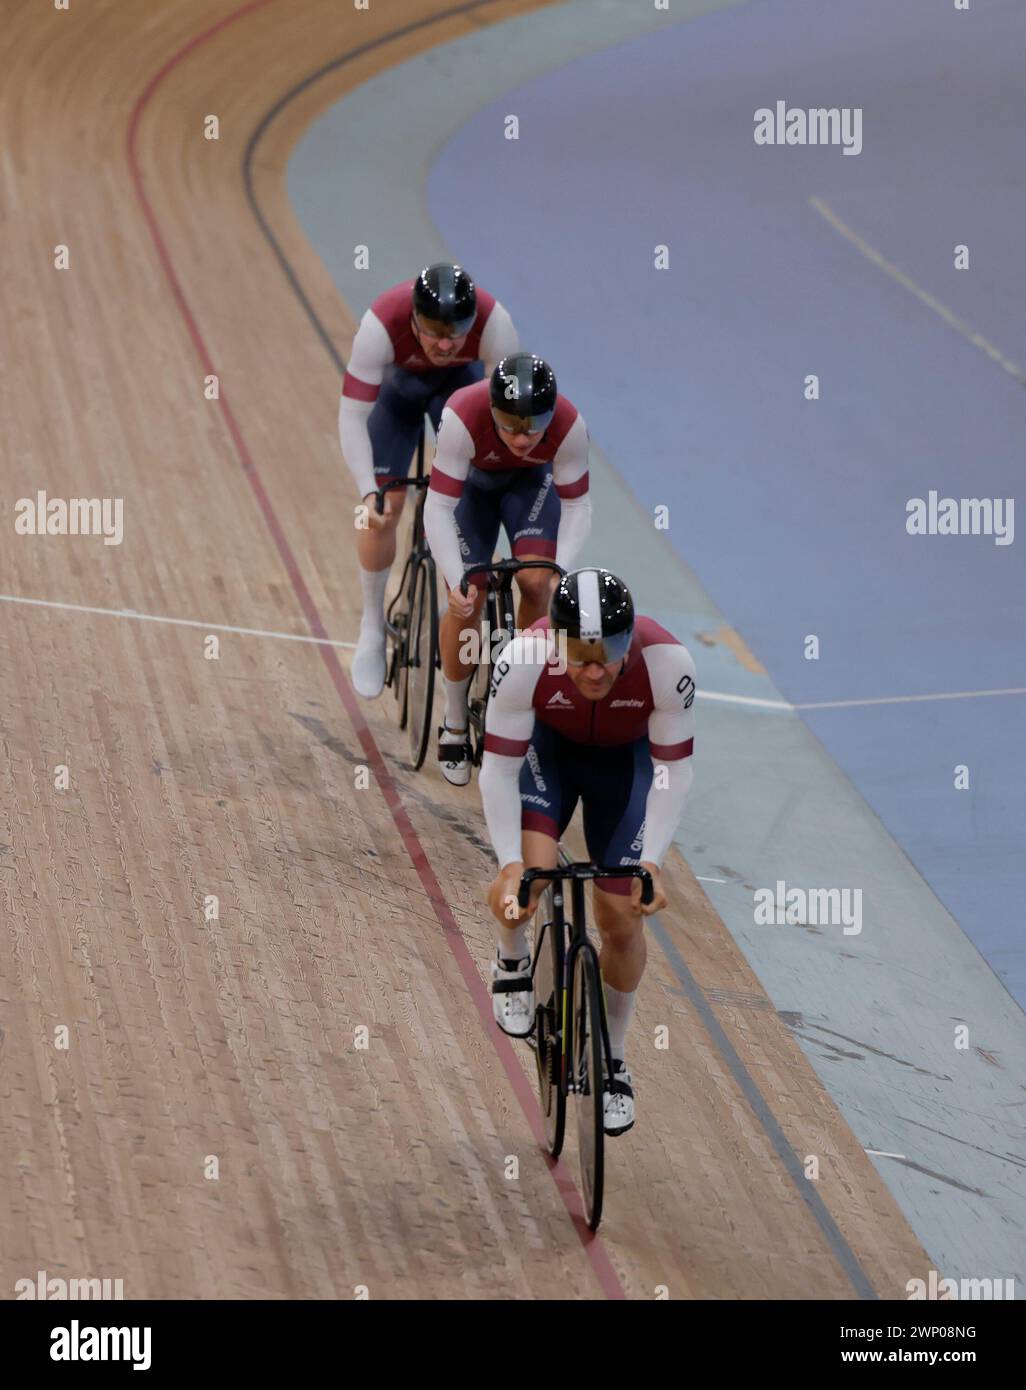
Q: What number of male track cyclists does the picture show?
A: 3